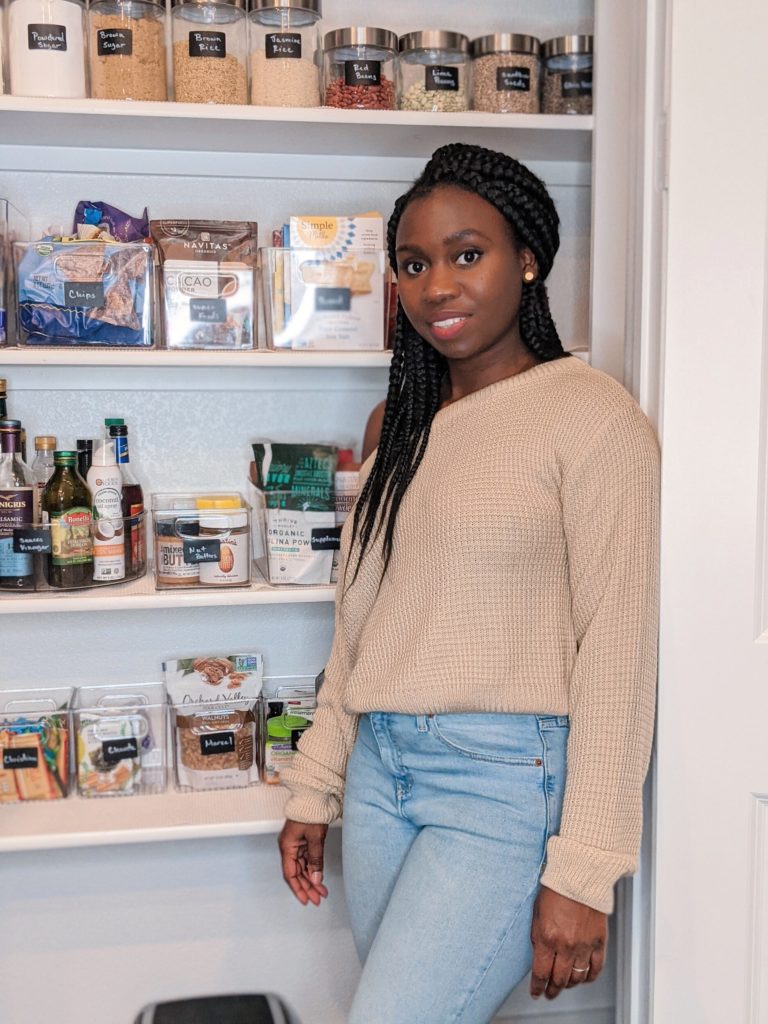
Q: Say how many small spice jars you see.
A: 4